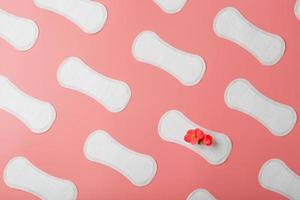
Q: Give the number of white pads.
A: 14